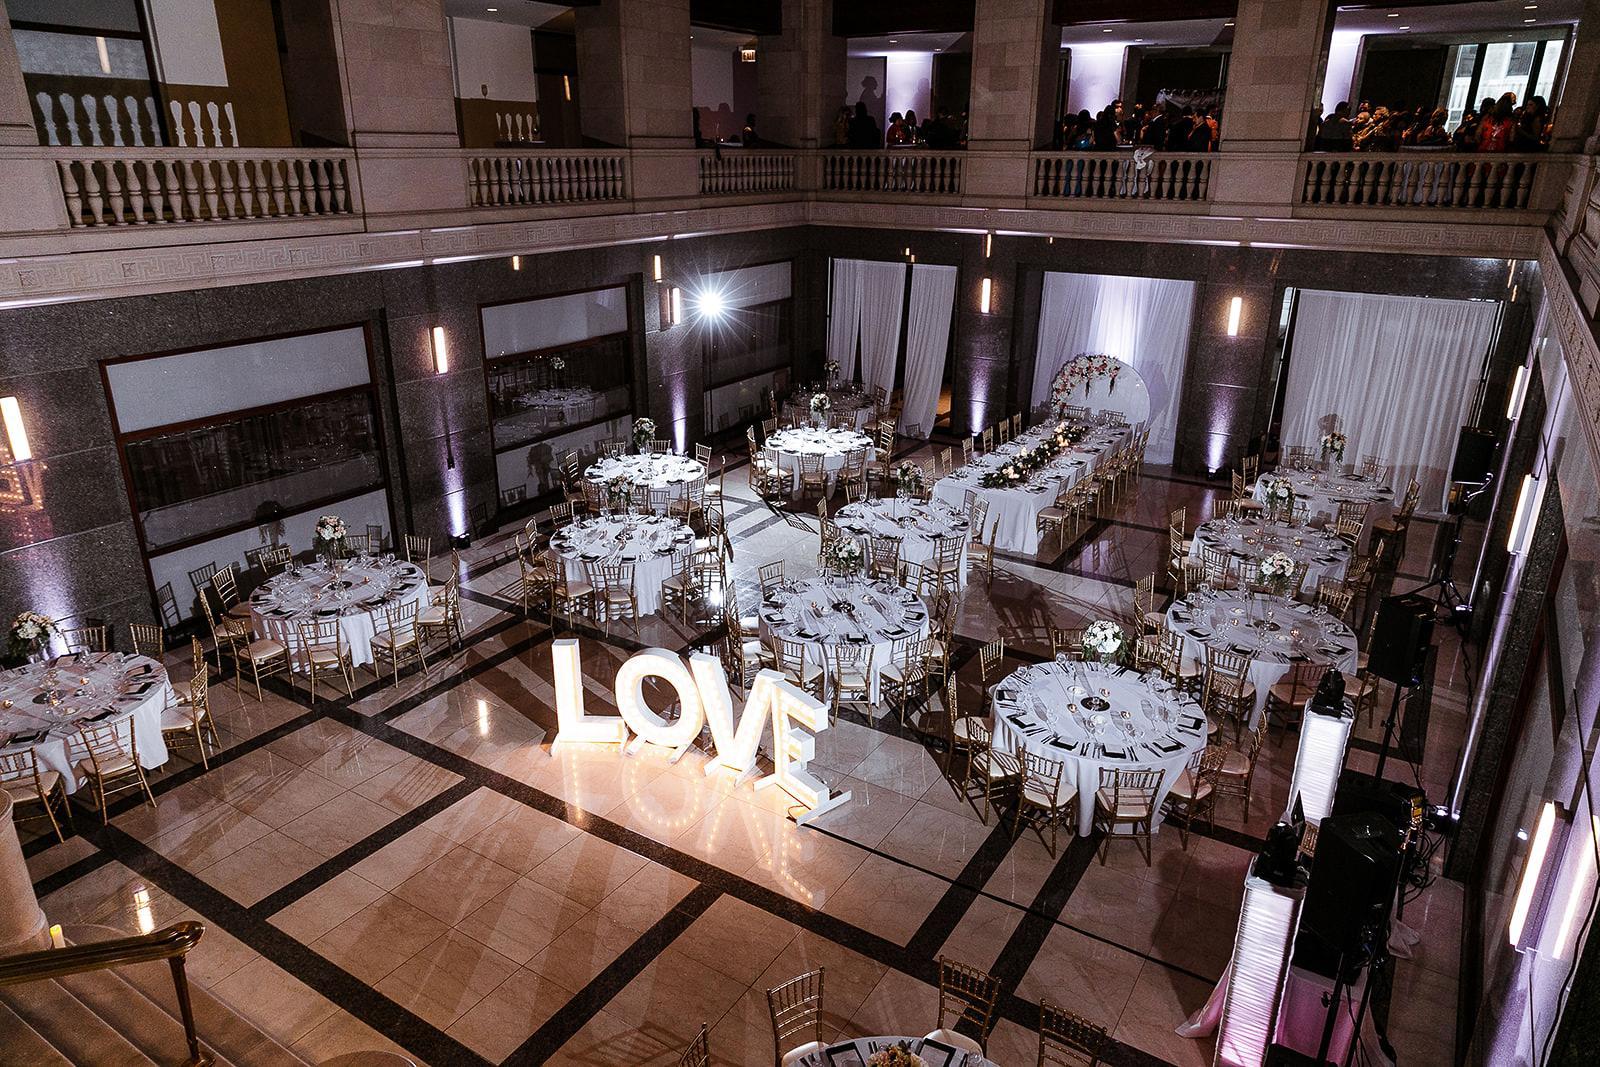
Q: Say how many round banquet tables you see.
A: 13